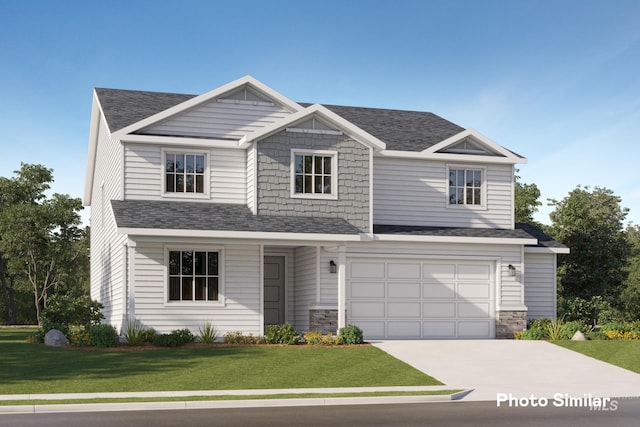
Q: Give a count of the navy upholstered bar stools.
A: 0